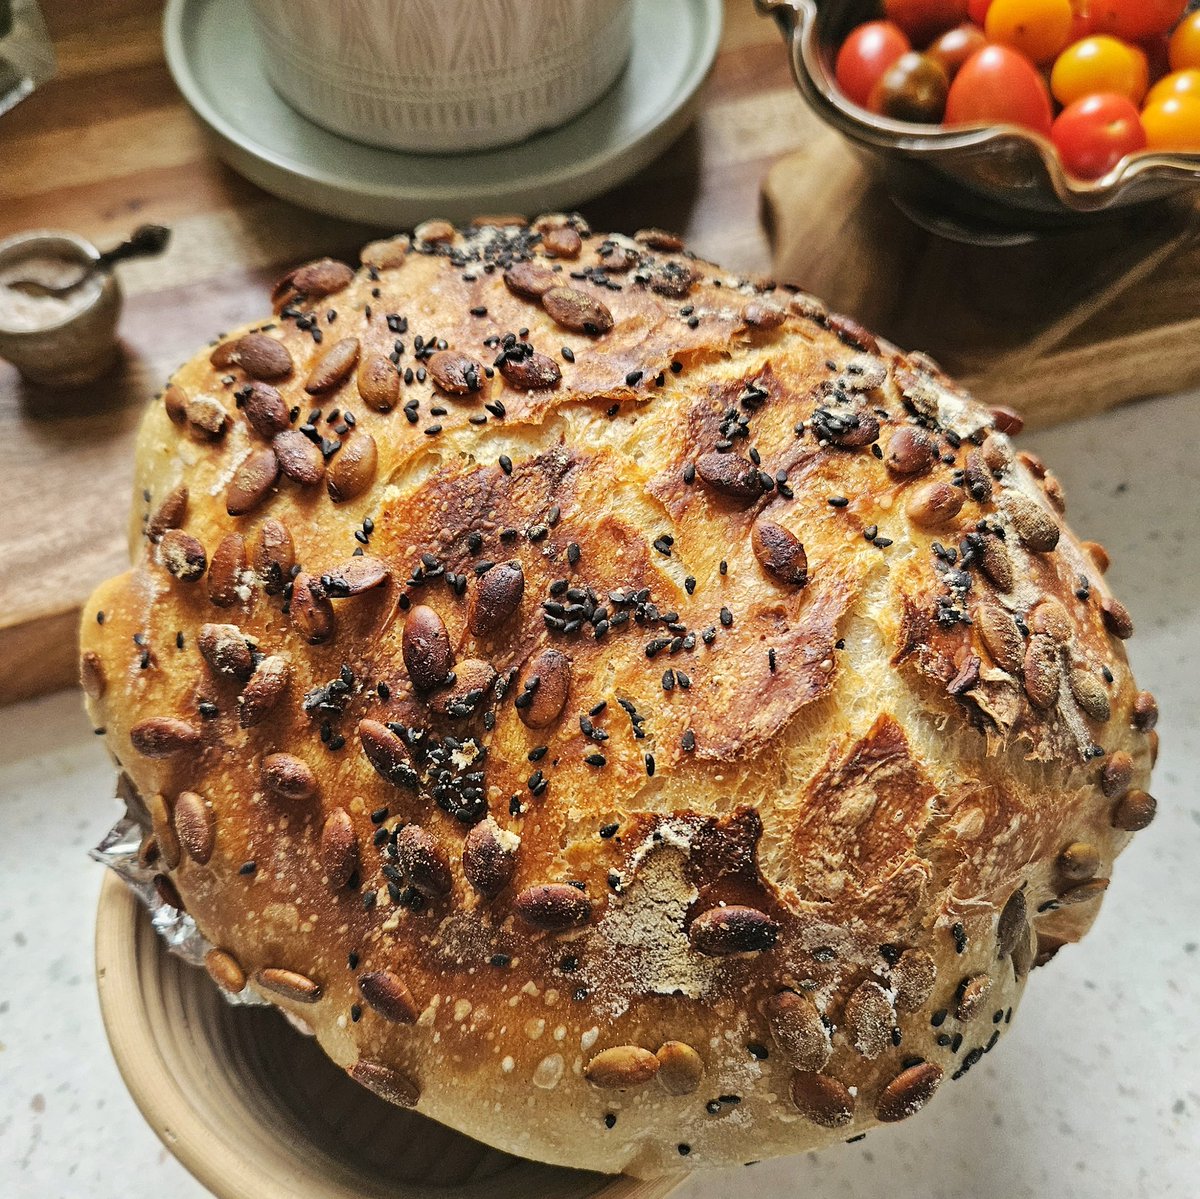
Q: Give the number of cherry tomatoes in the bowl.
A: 13